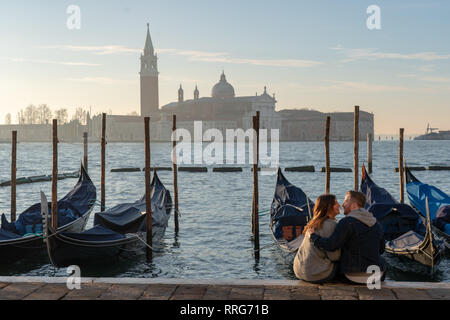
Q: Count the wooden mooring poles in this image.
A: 12